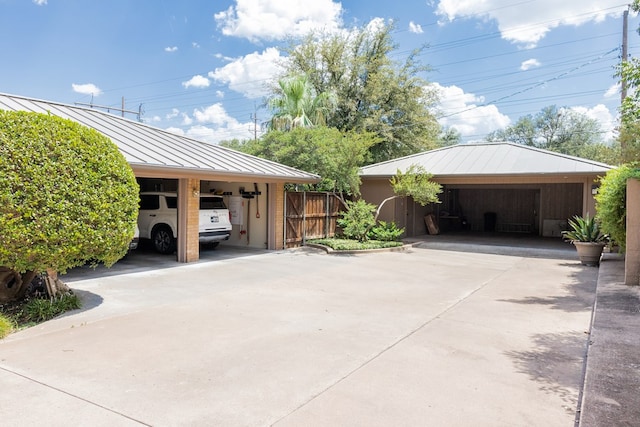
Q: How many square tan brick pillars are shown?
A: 2